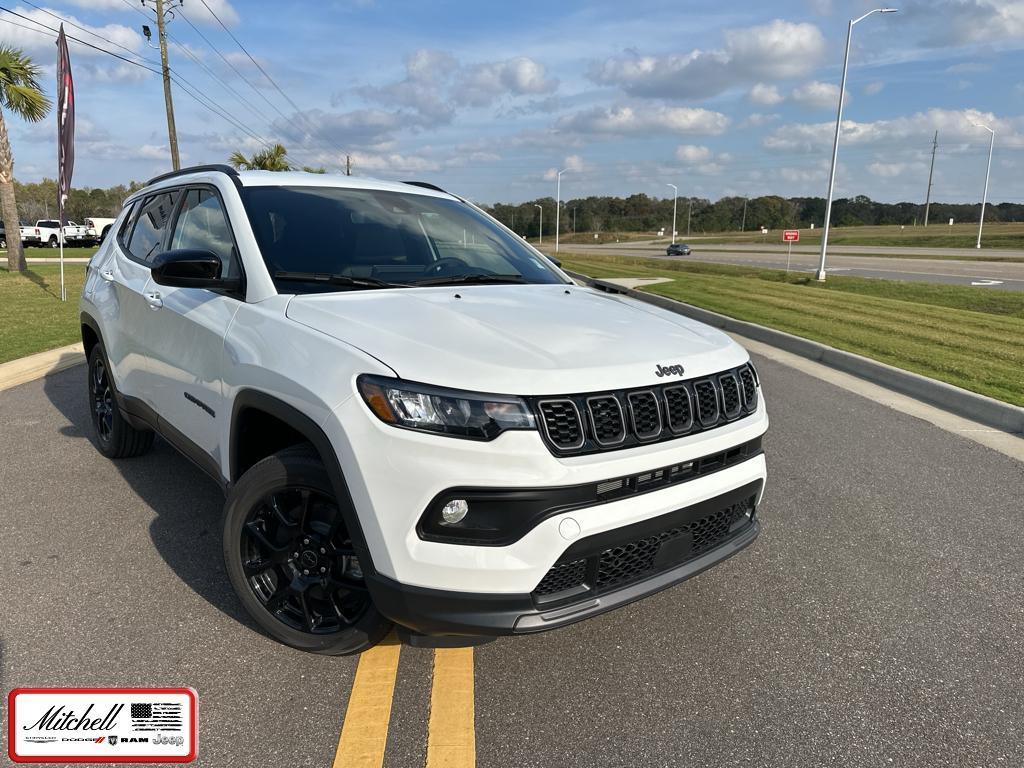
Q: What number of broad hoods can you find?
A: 1